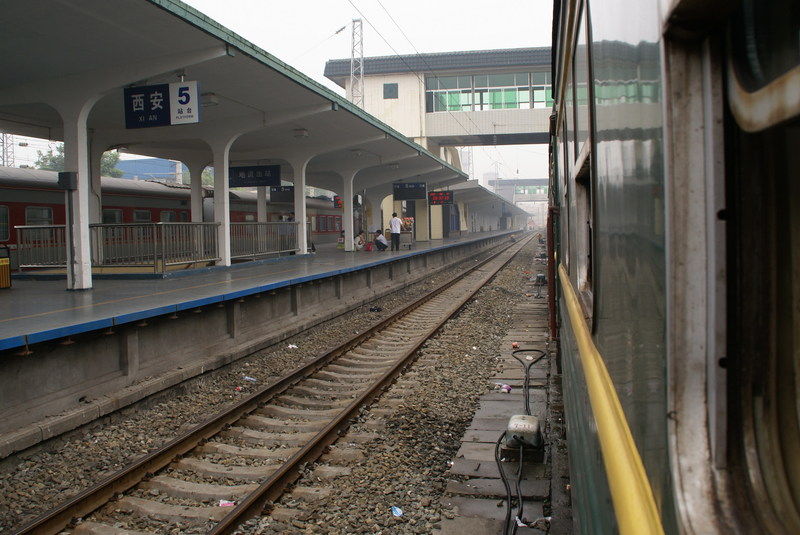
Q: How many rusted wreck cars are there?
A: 0